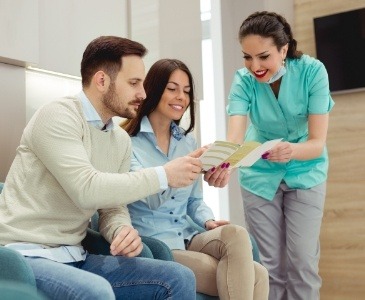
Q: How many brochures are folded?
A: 1